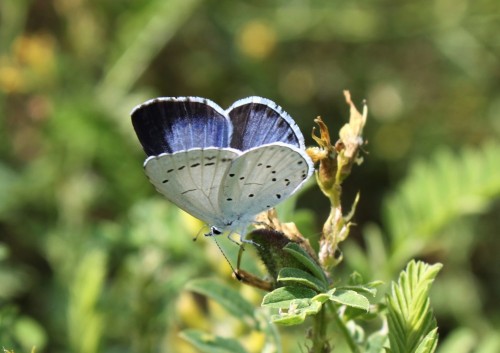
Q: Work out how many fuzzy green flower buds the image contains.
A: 1